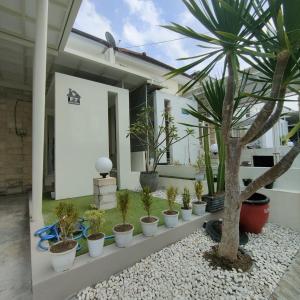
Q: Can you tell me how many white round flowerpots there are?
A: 7